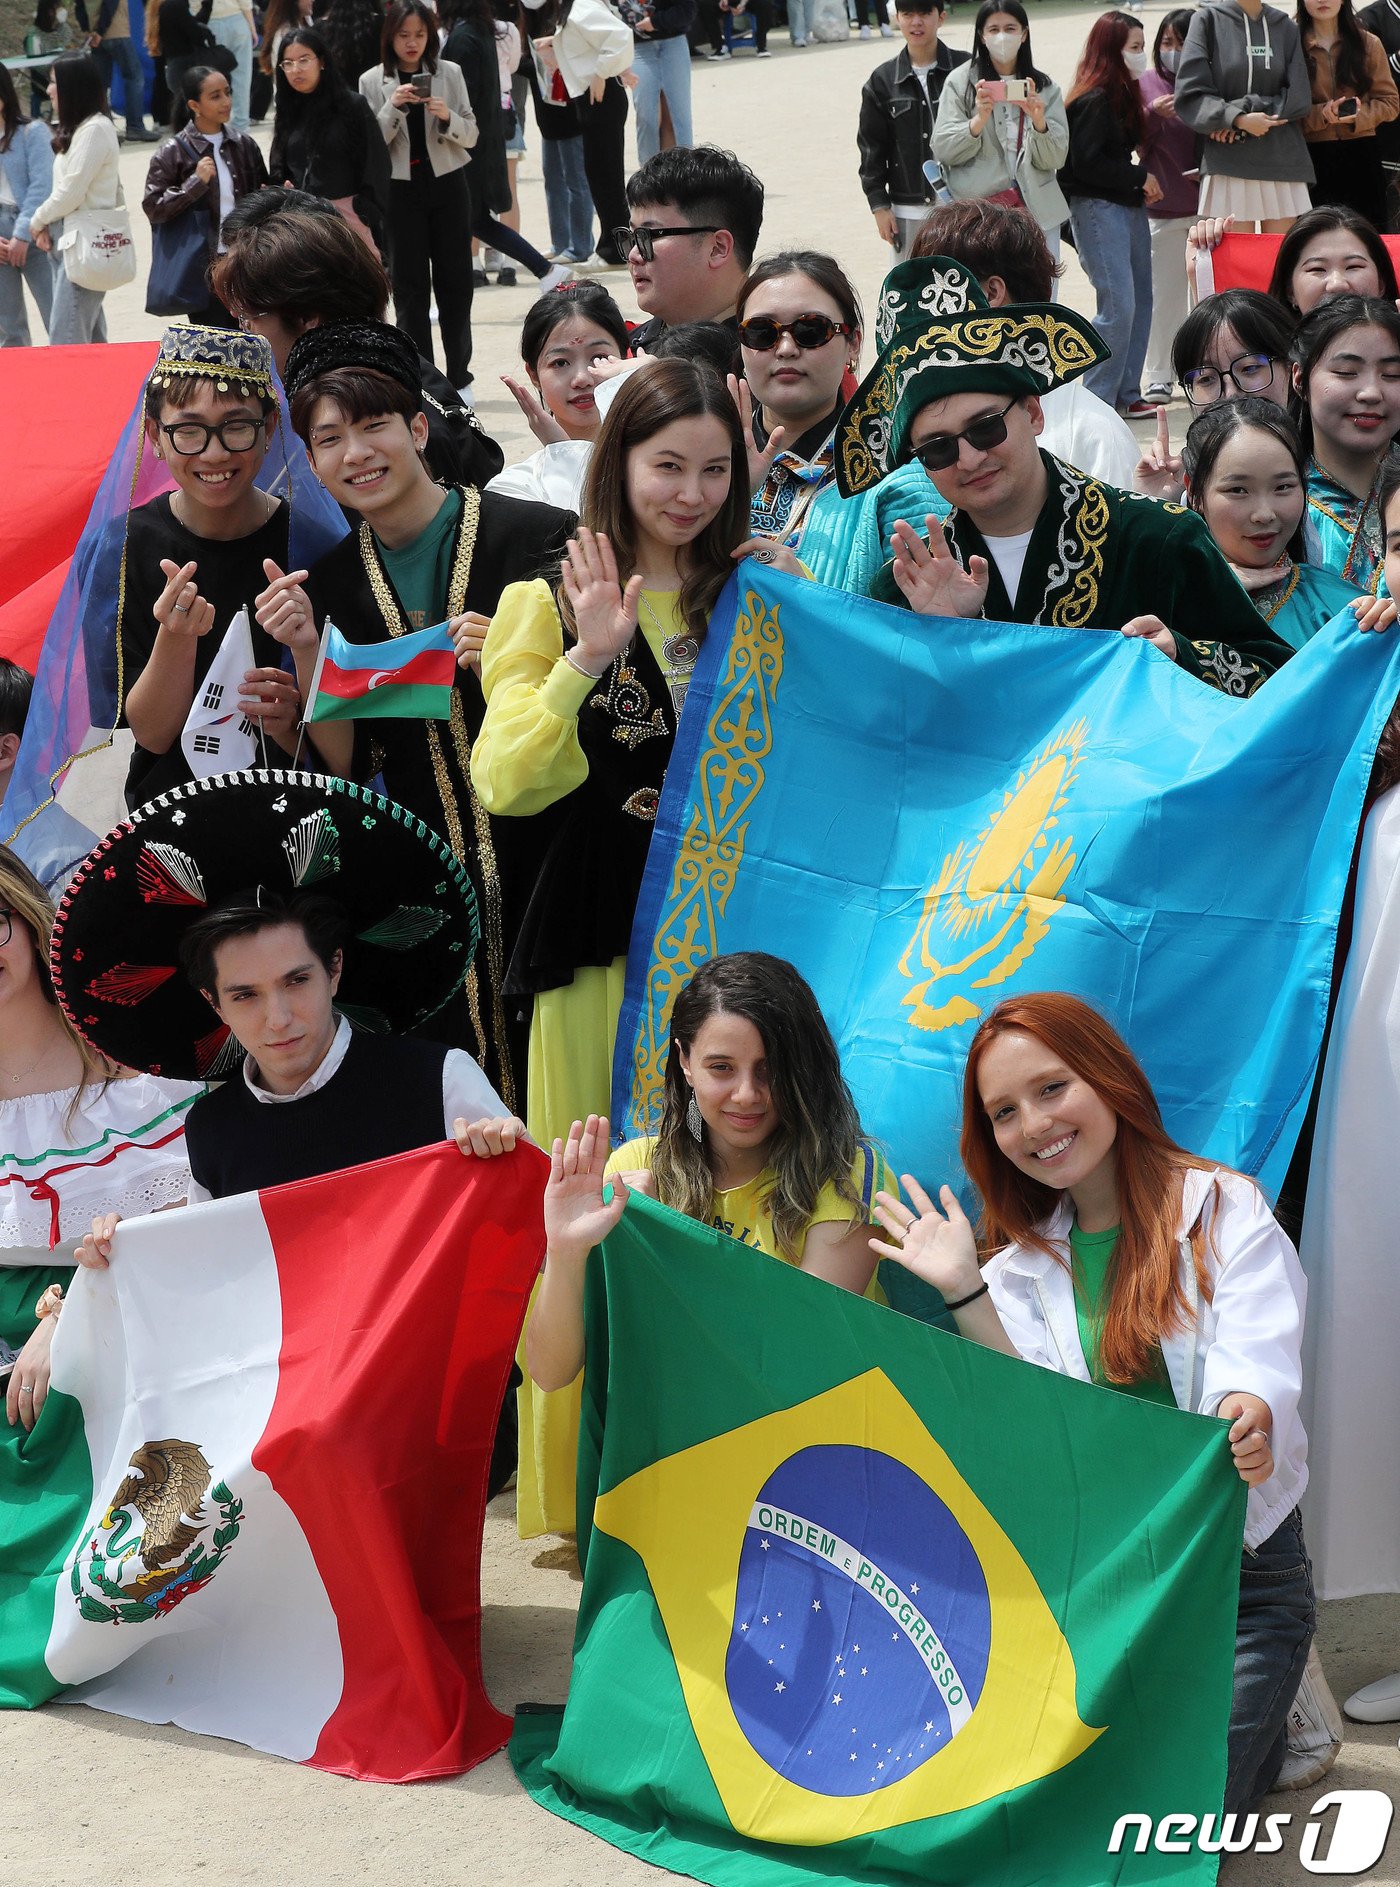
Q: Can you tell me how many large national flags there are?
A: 3